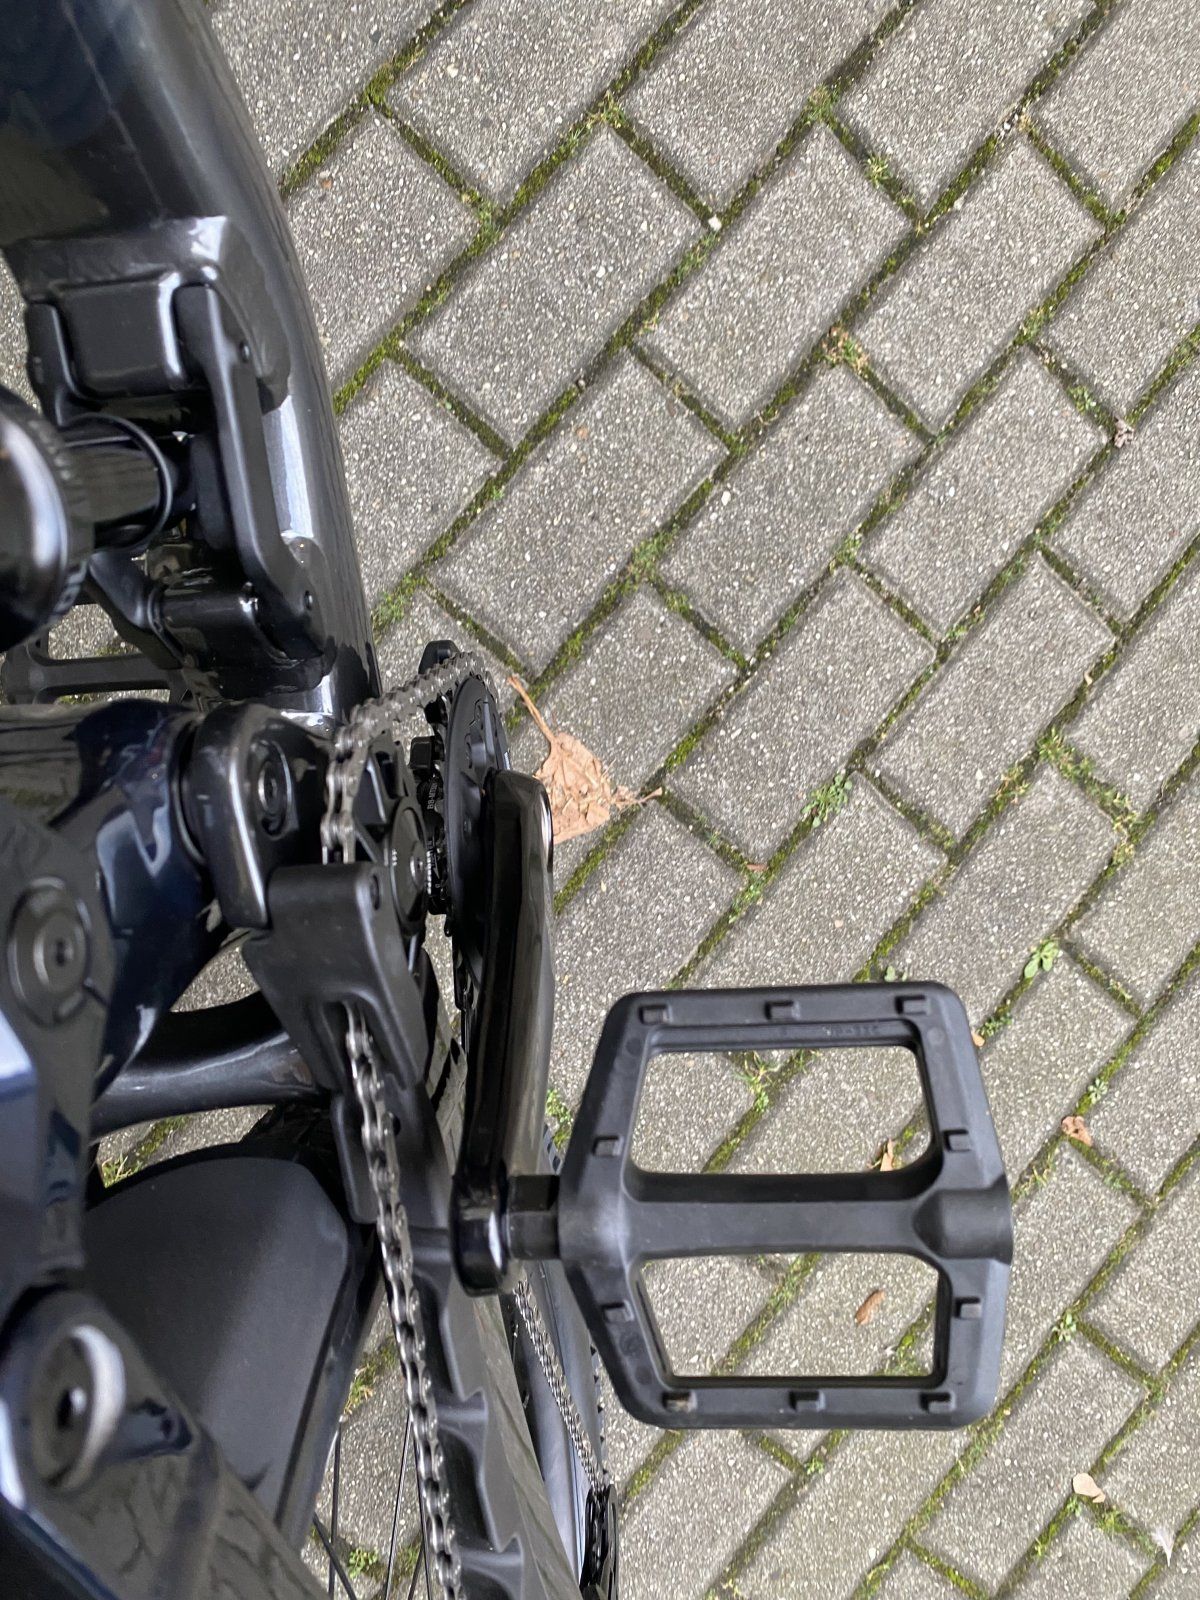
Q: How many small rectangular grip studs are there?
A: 10